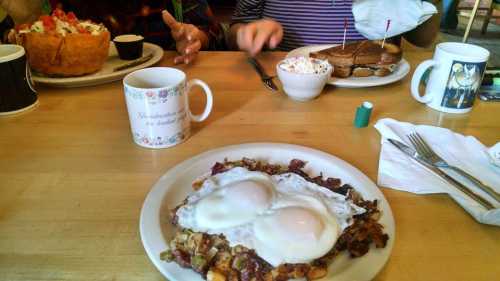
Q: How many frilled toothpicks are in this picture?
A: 2